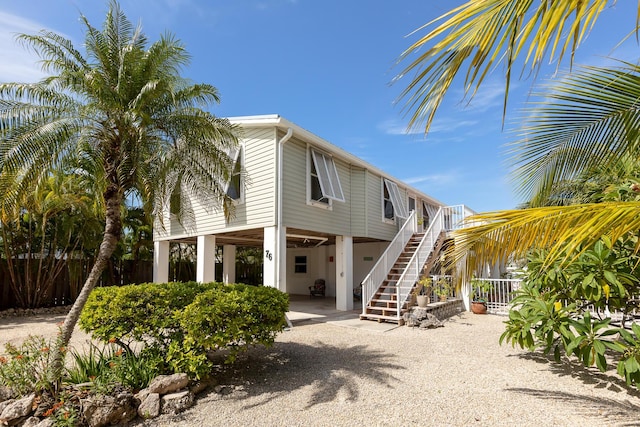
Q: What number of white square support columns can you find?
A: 5